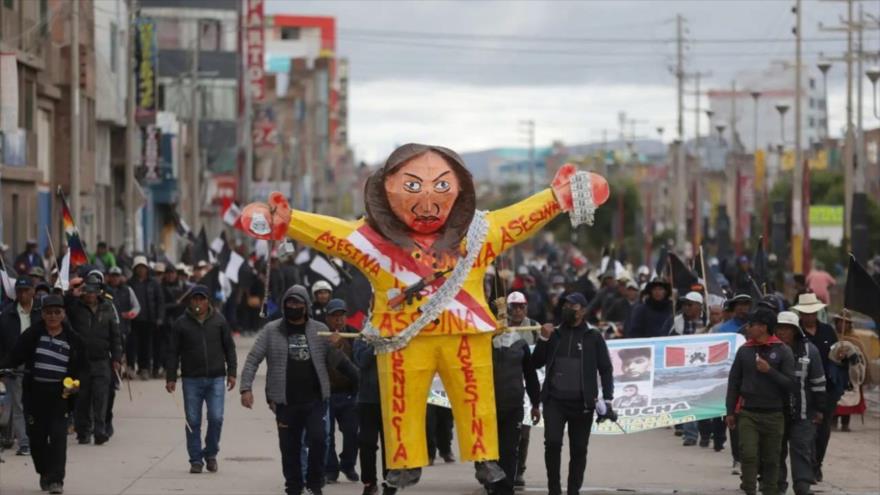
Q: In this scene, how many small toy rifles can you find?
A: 1